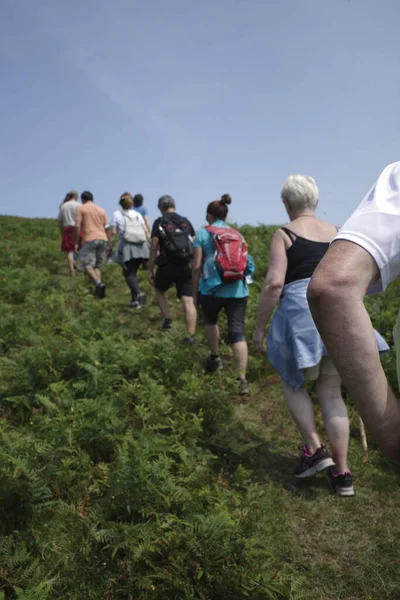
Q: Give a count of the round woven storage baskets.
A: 0